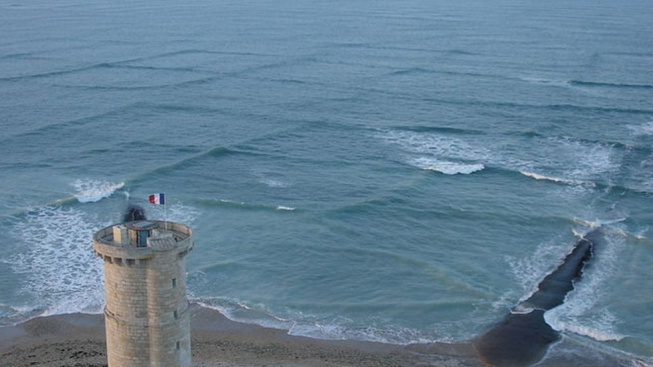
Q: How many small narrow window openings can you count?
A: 3